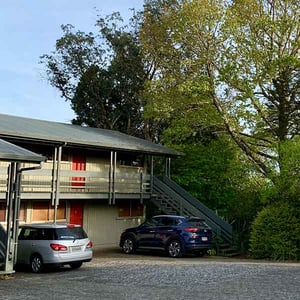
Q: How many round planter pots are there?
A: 0